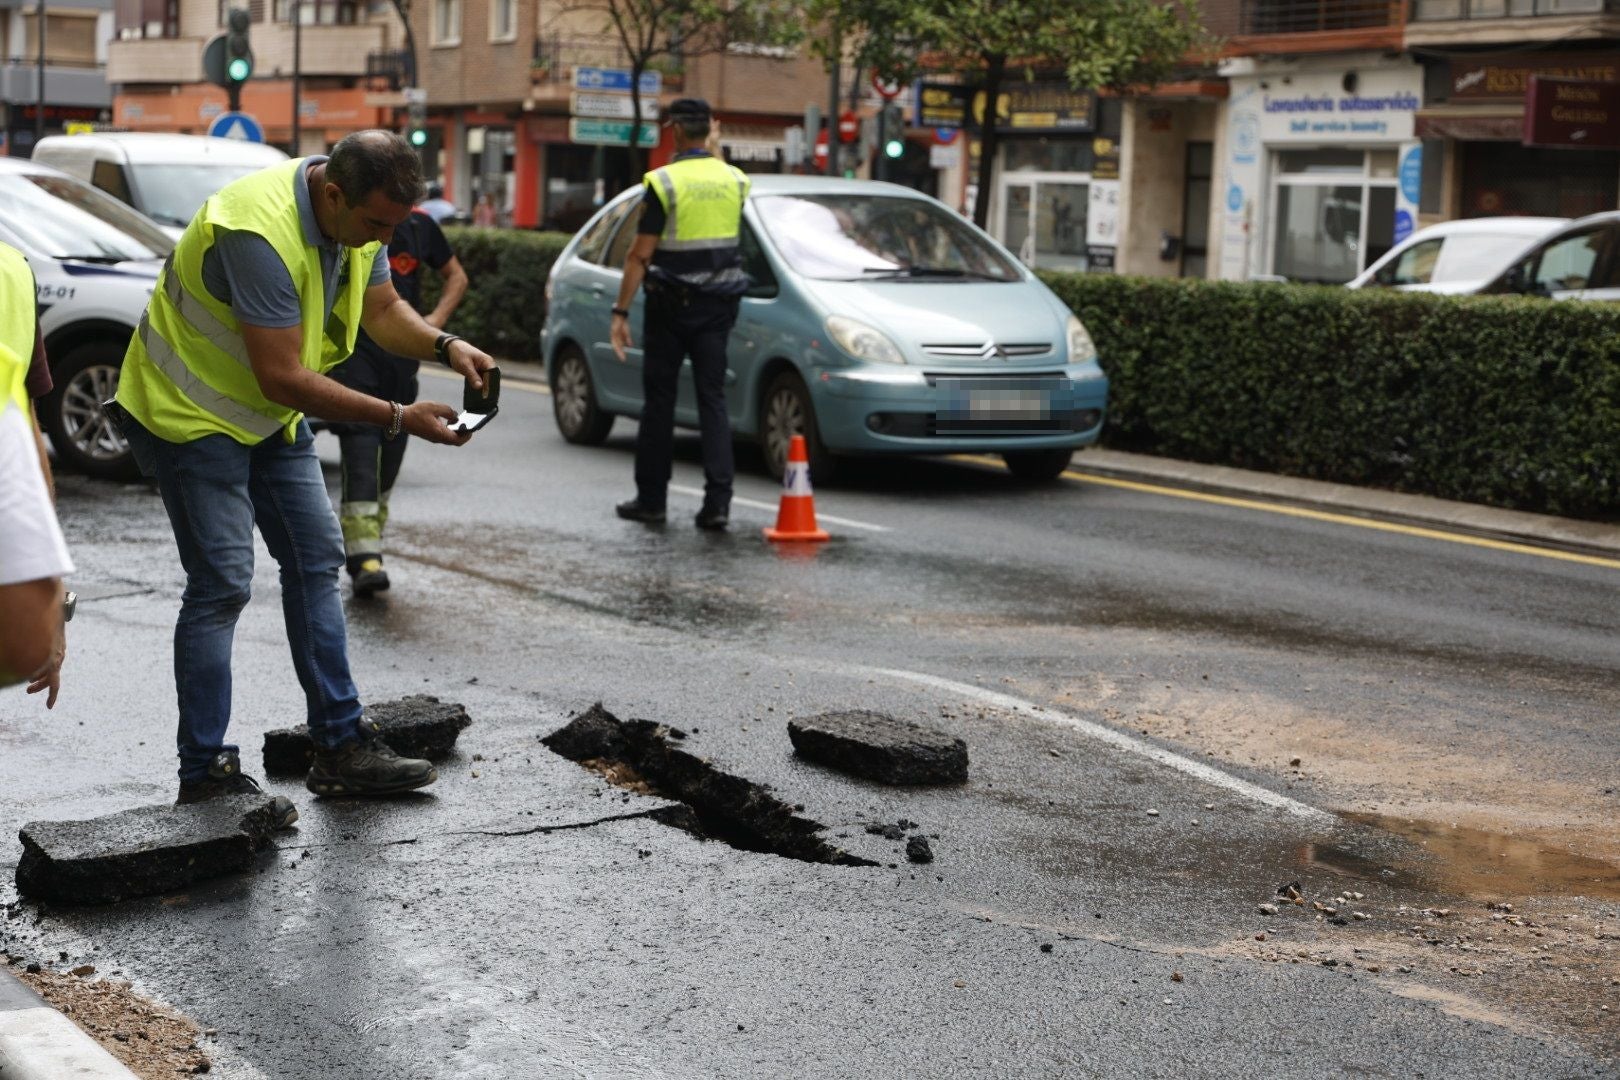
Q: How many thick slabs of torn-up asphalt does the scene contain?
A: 3